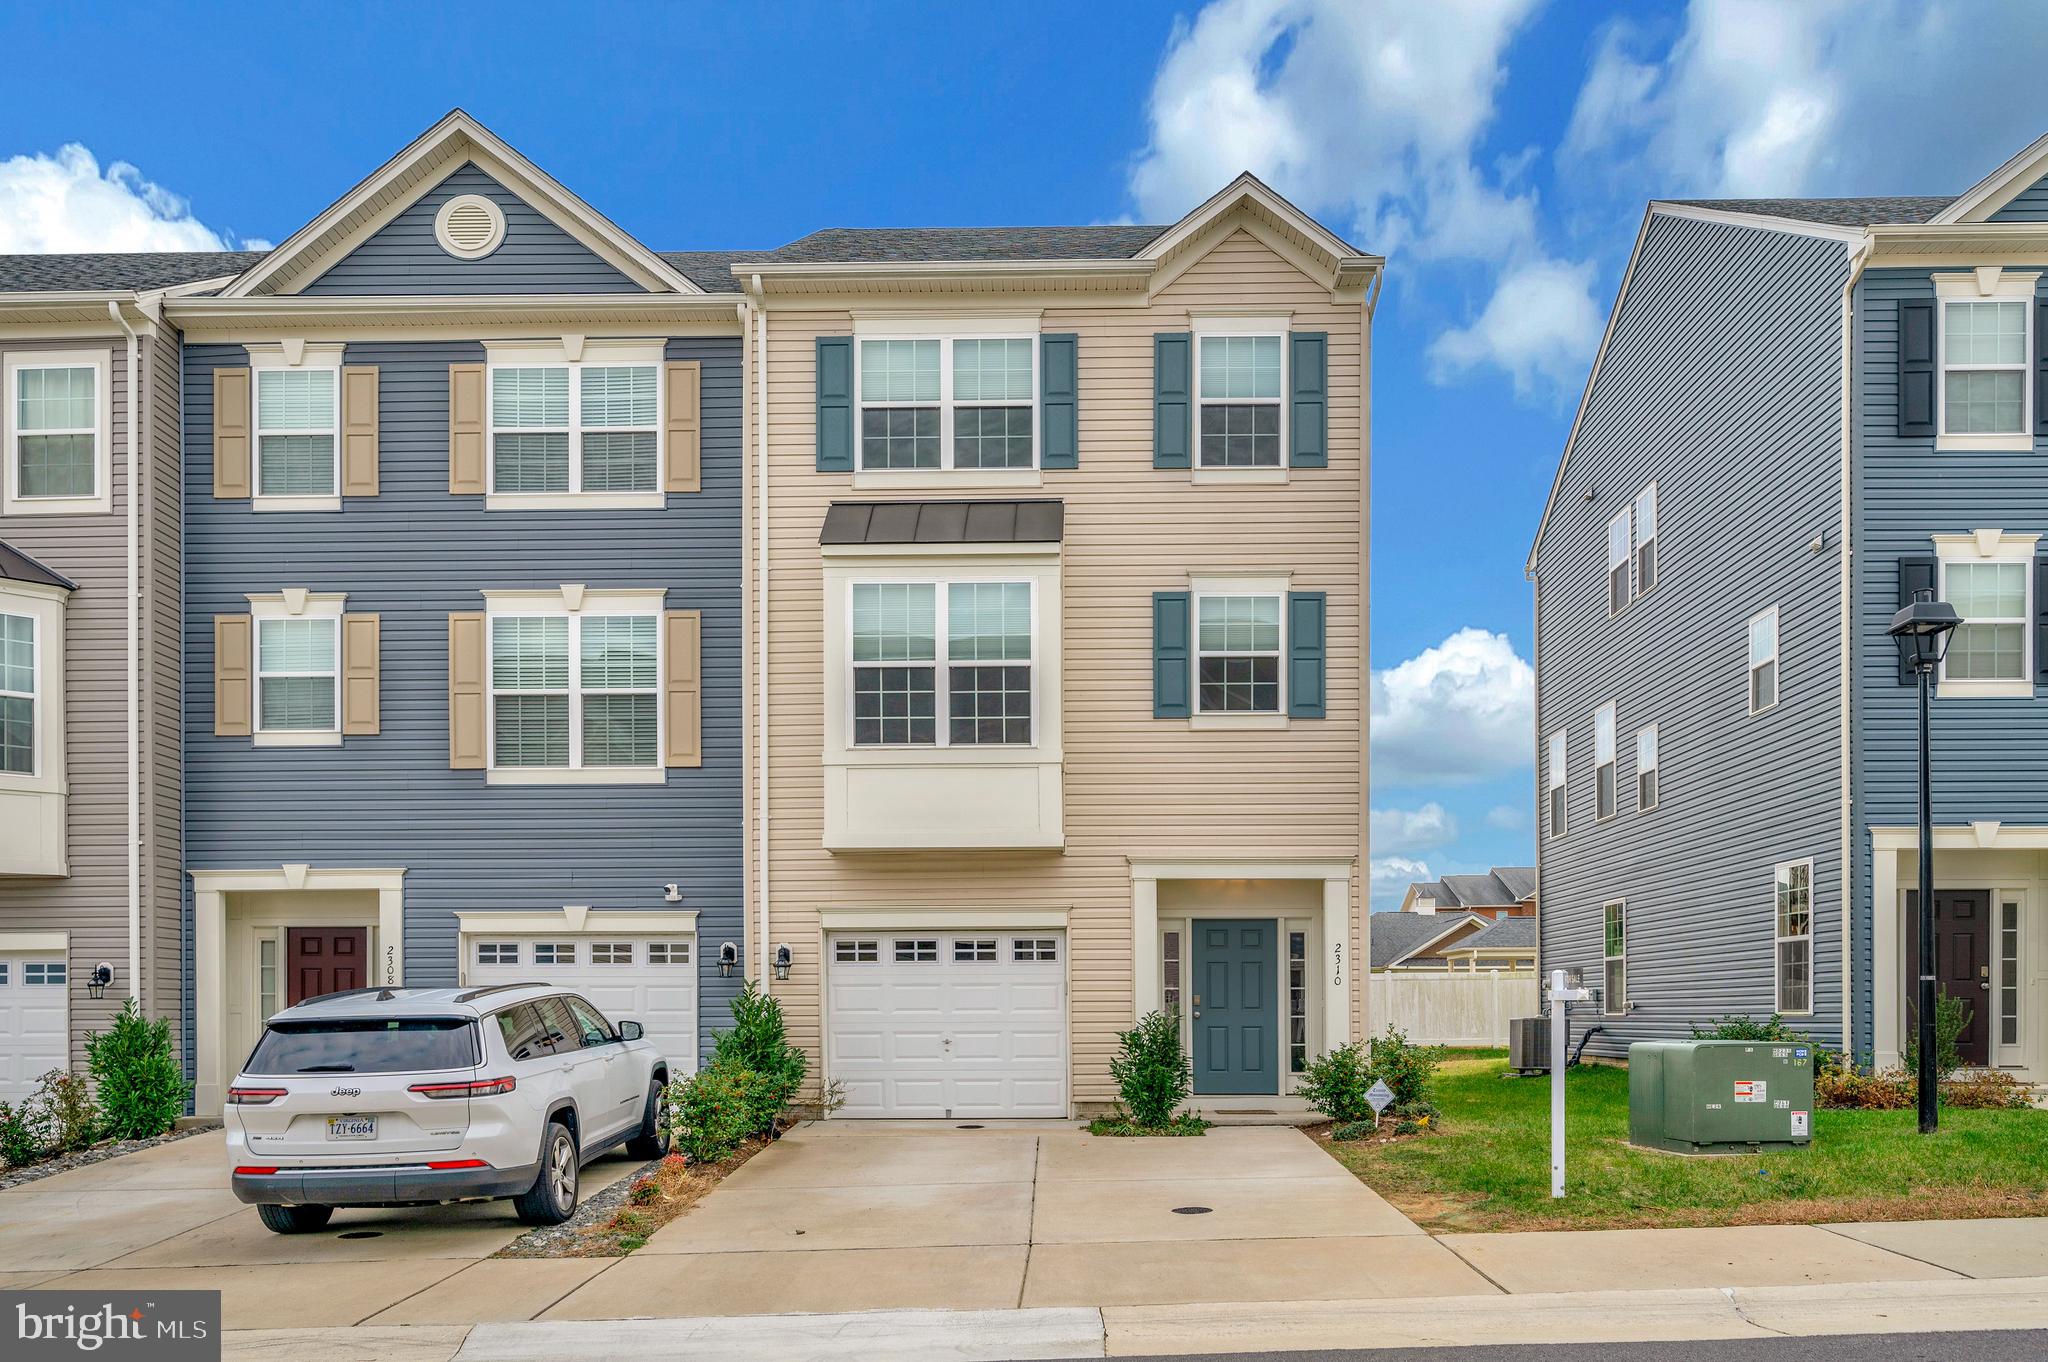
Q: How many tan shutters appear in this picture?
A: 8